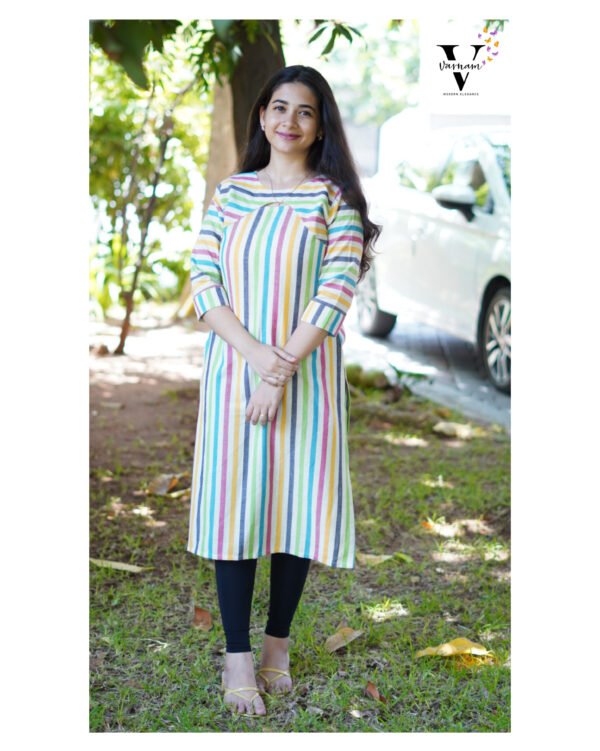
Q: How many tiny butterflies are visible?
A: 9